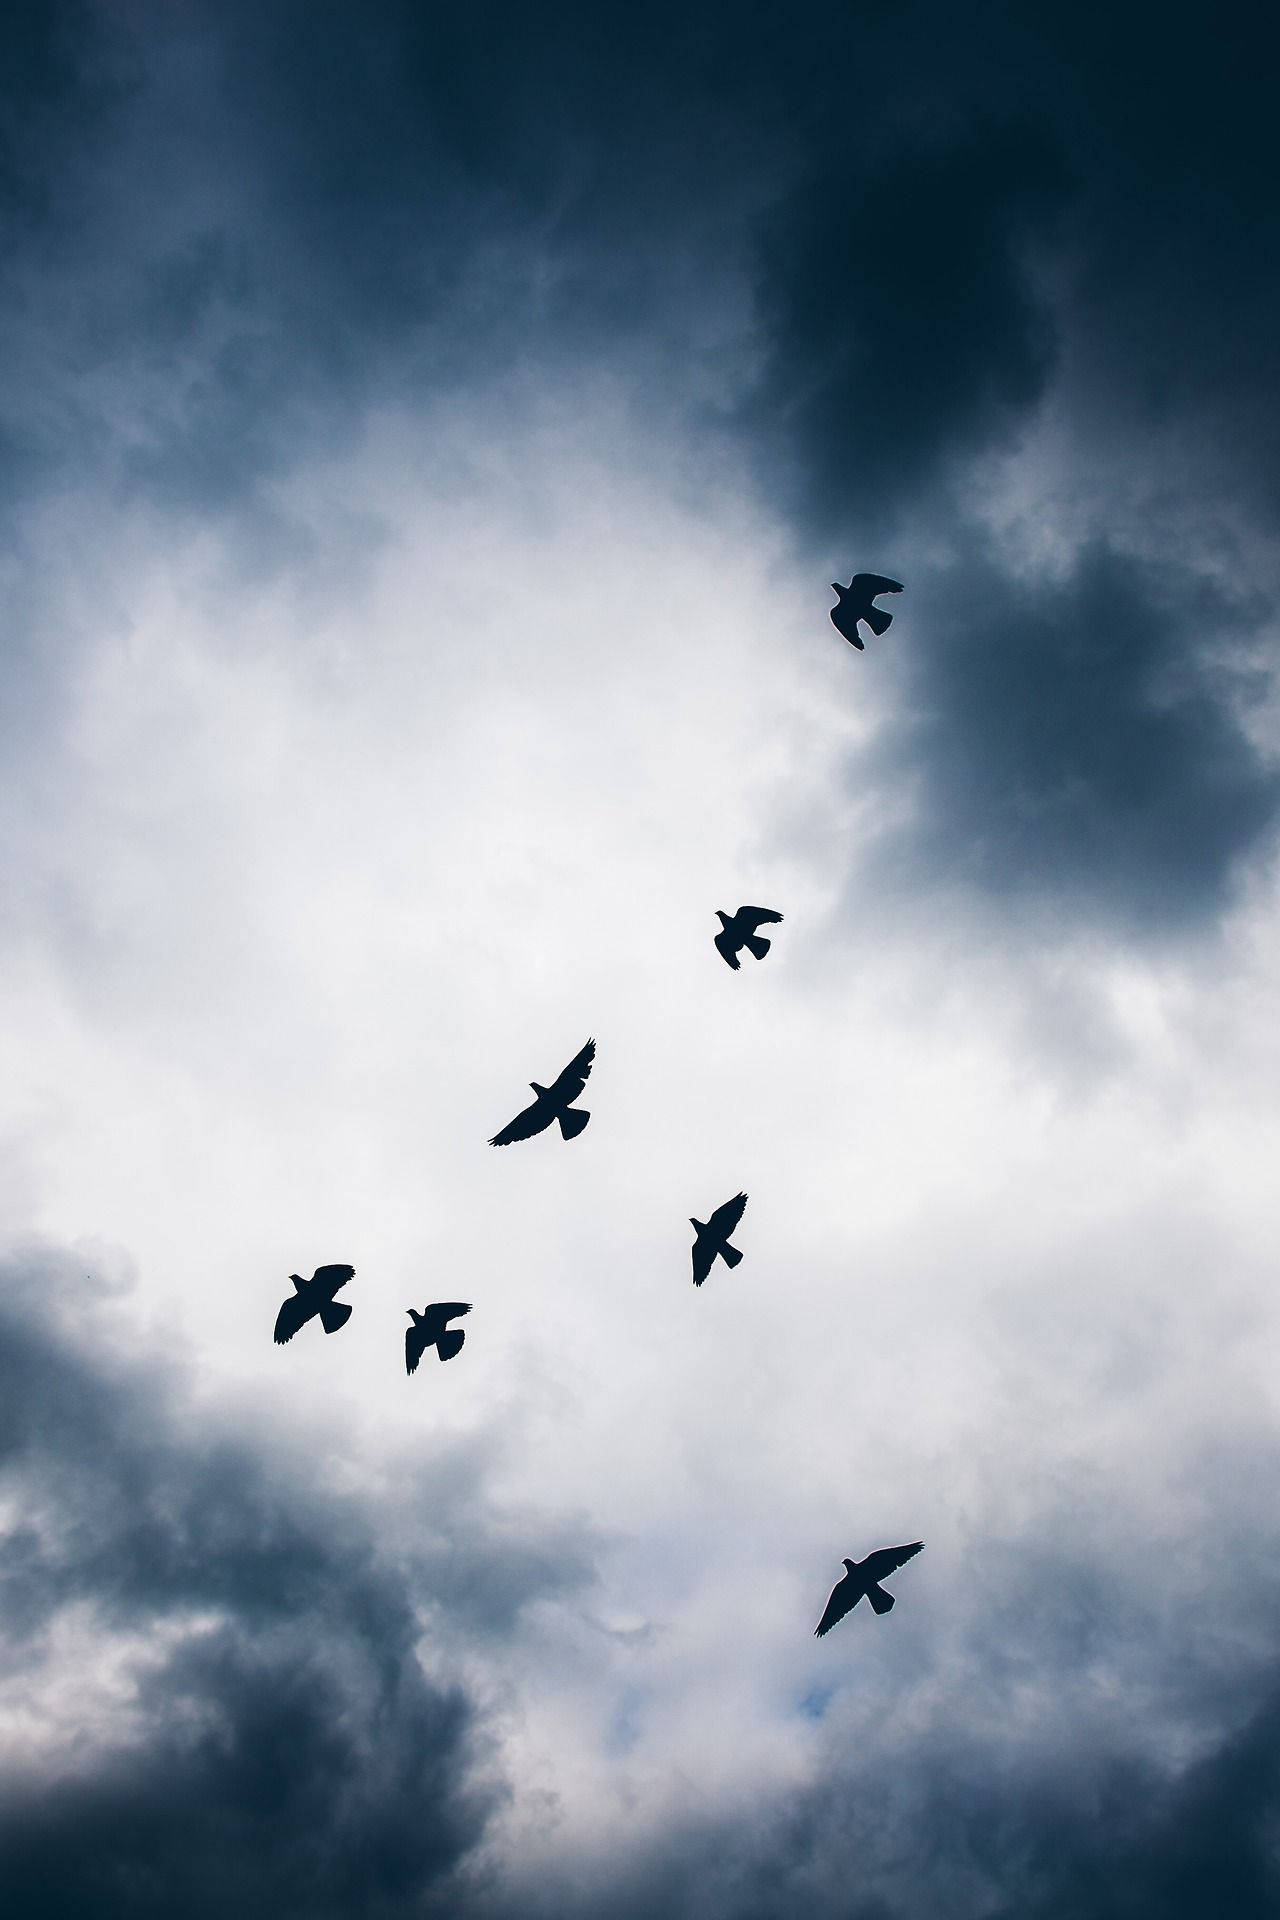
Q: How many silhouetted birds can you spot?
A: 7